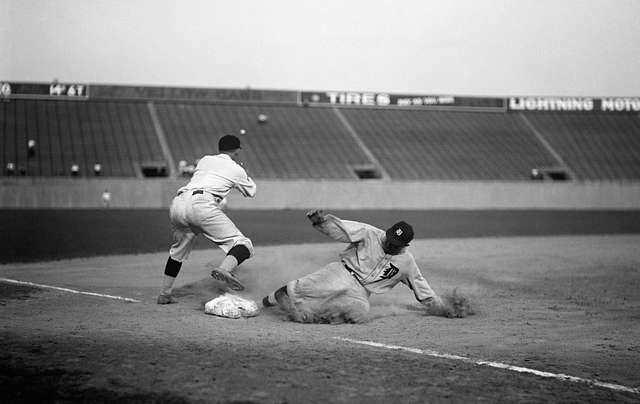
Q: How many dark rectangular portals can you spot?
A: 3